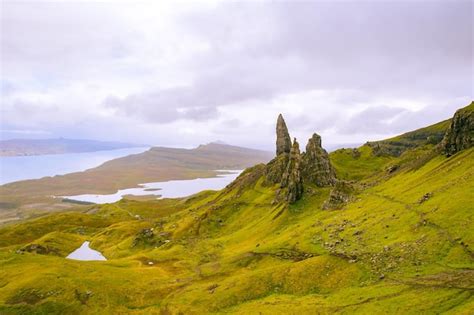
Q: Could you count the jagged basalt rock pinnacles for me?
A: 3